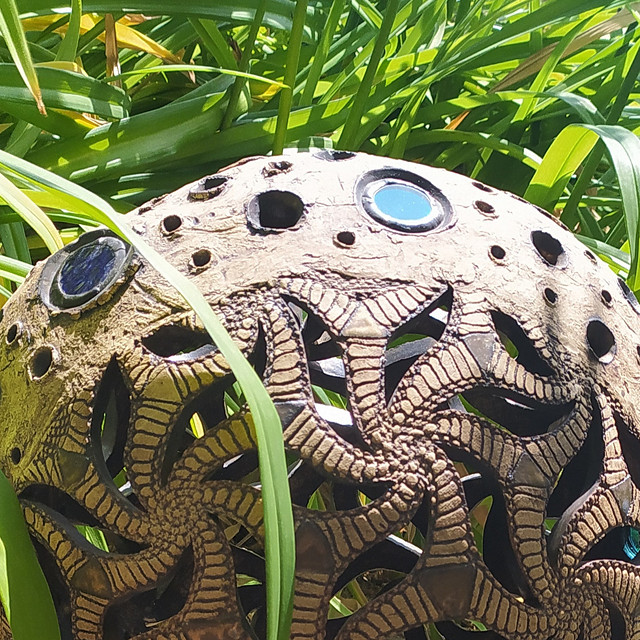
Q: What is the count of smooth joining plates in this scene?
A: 11